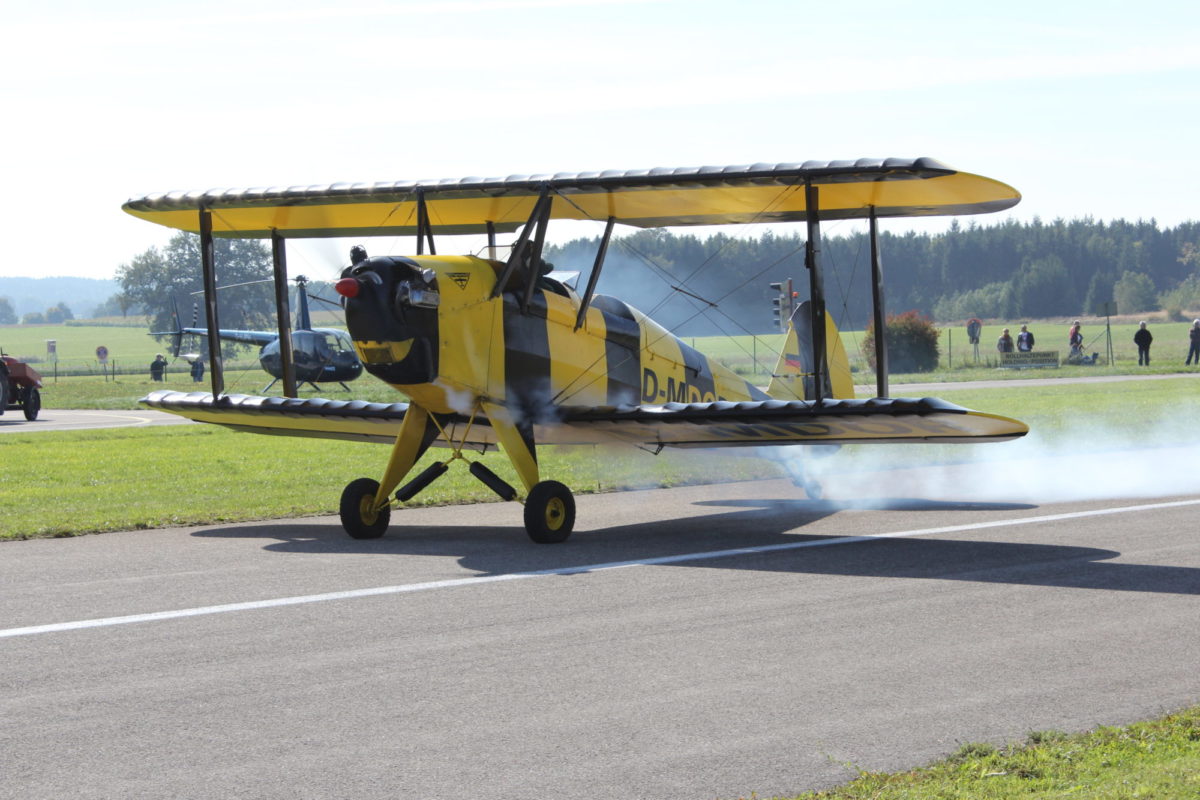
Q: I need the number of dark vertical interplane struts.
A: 4